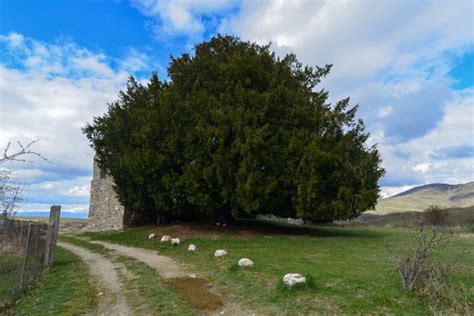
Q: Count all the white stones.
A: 7